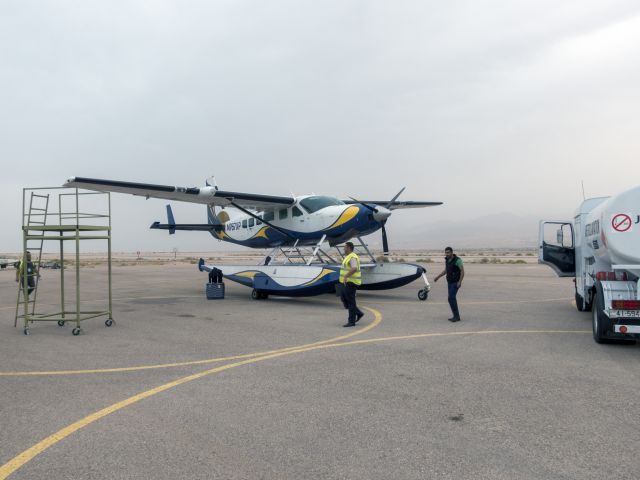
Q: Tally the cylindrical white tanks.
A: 1